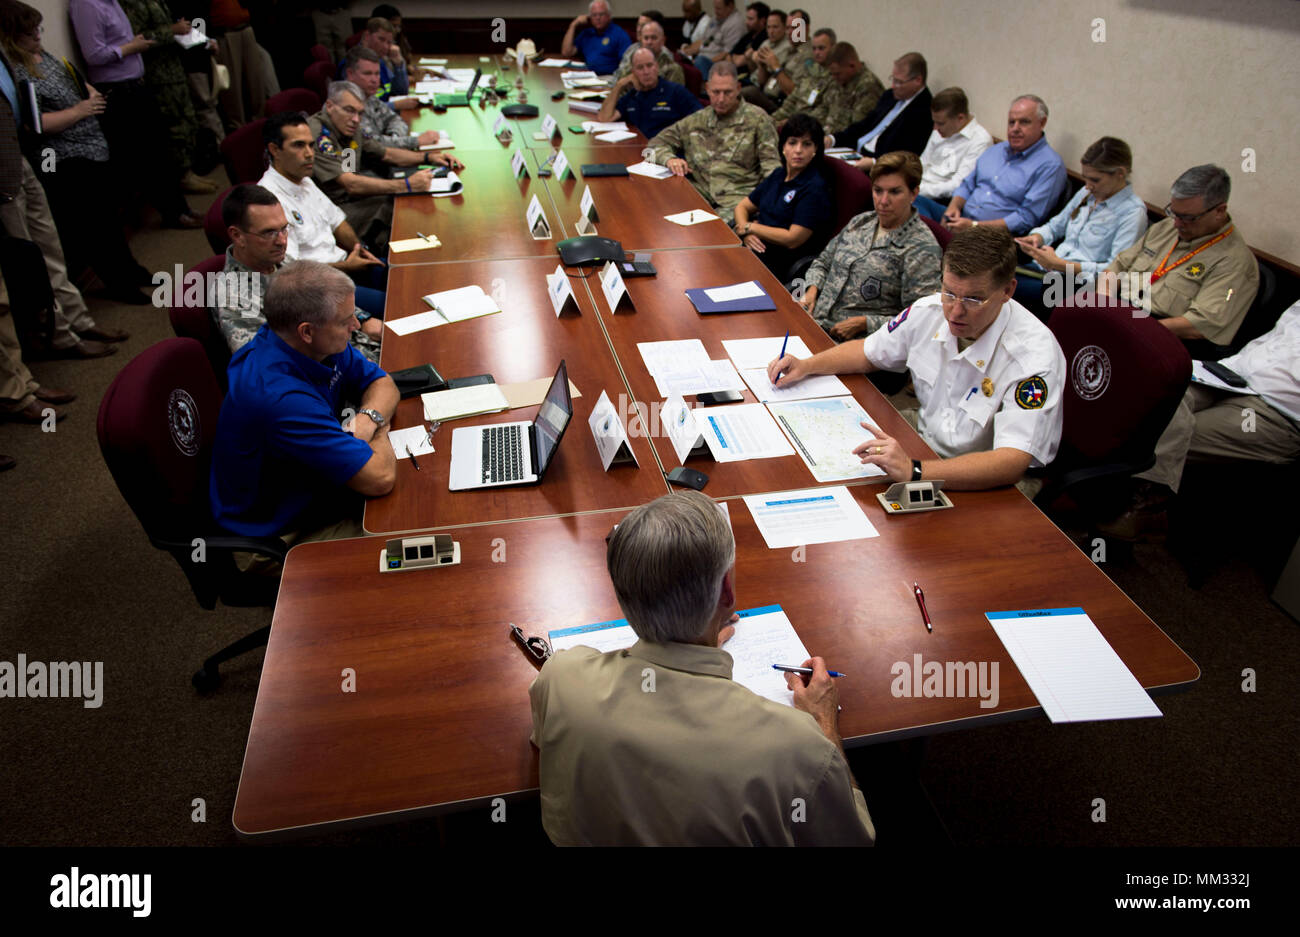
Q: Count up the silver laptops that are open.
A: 1